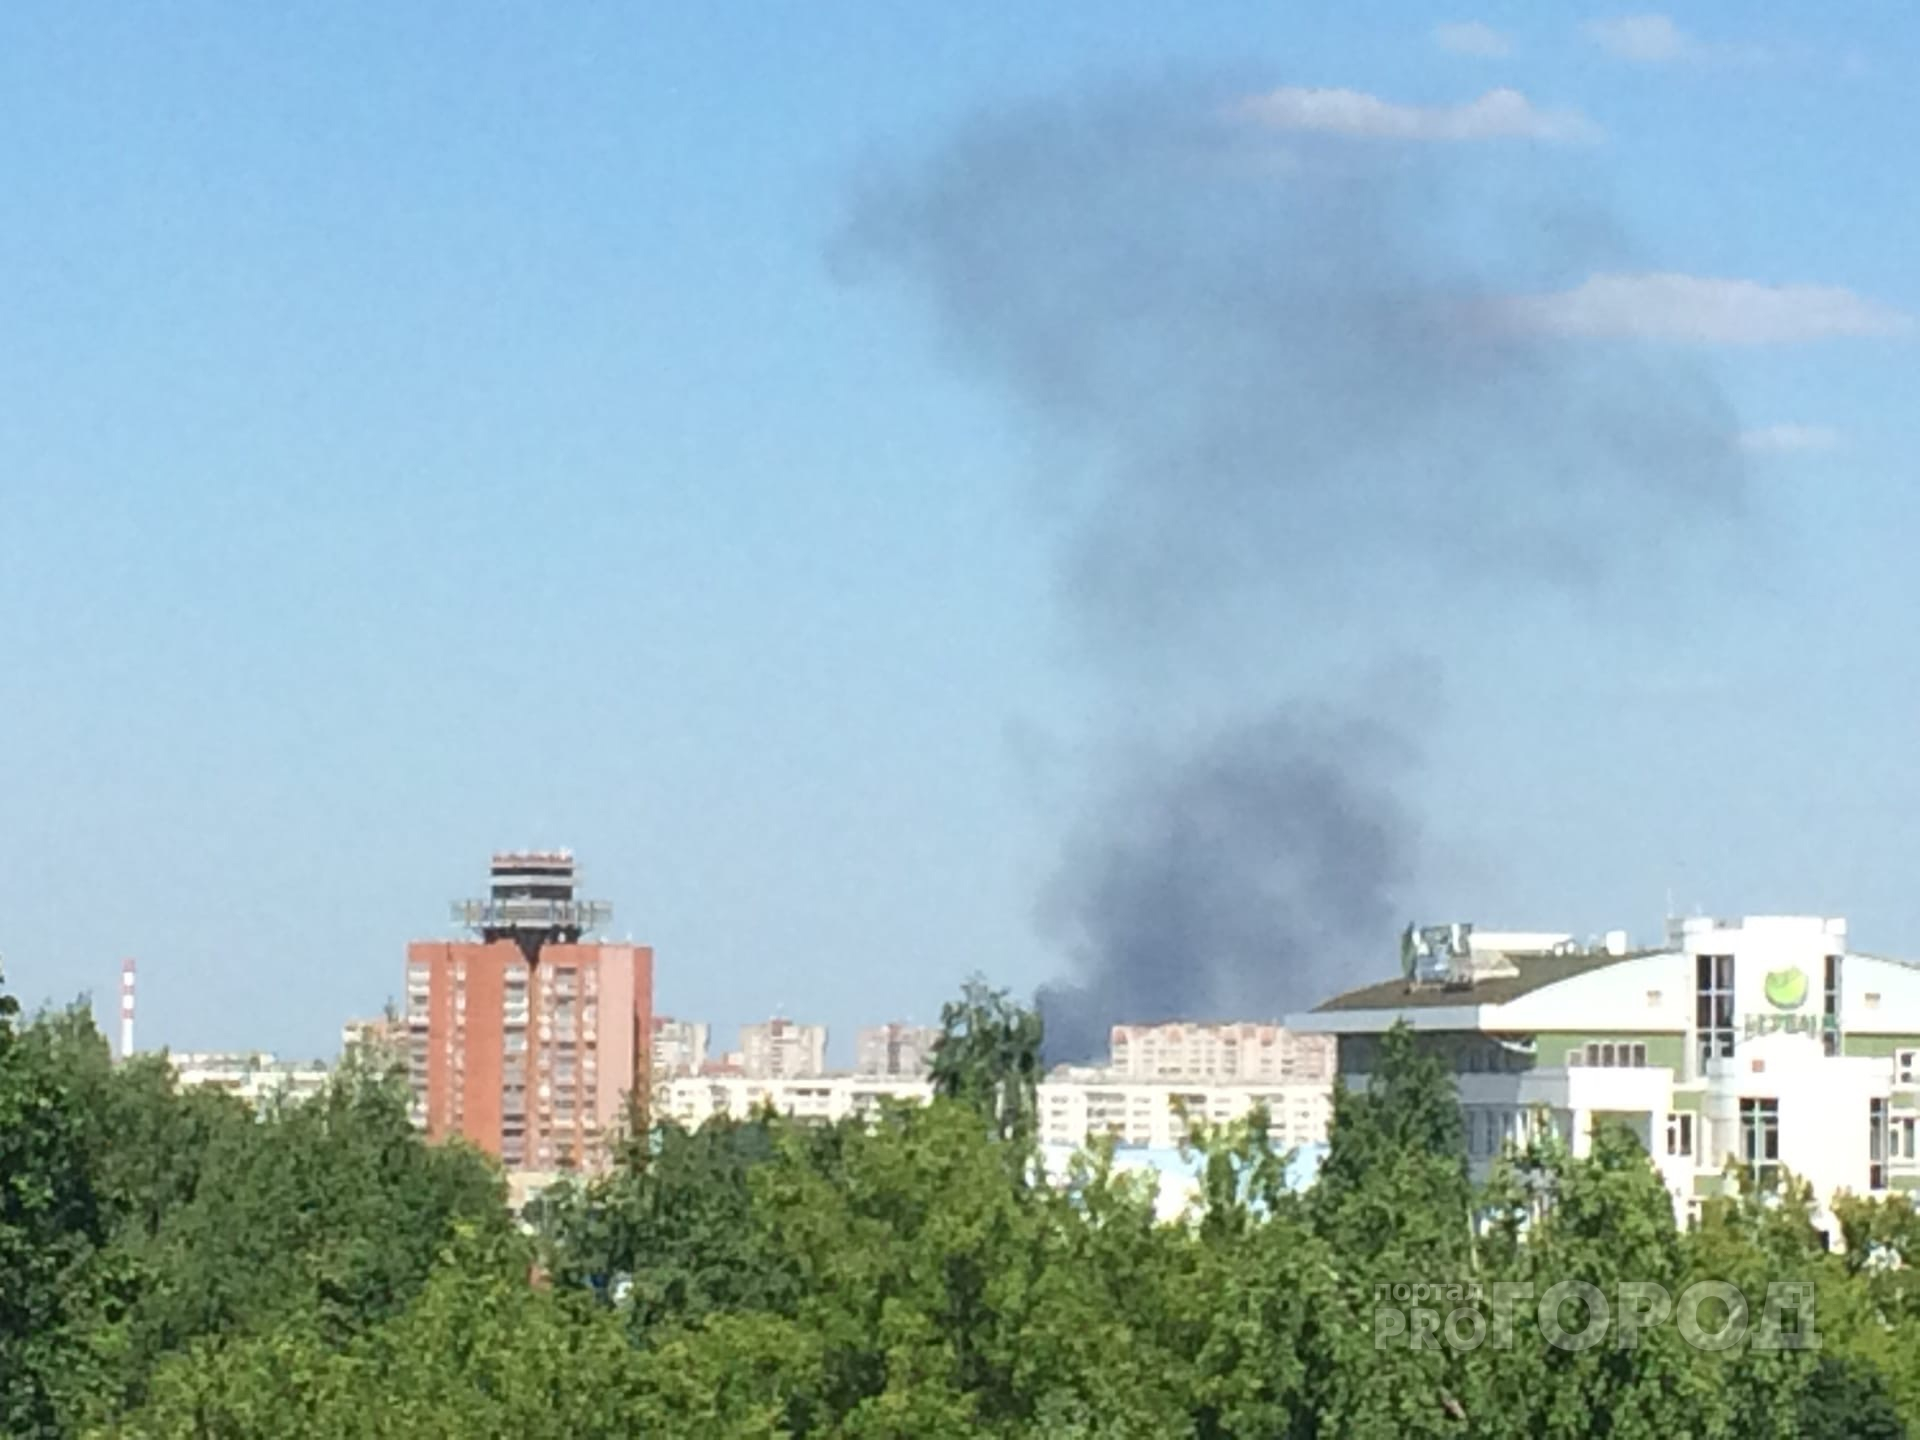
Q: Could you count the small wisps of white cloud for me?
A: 5